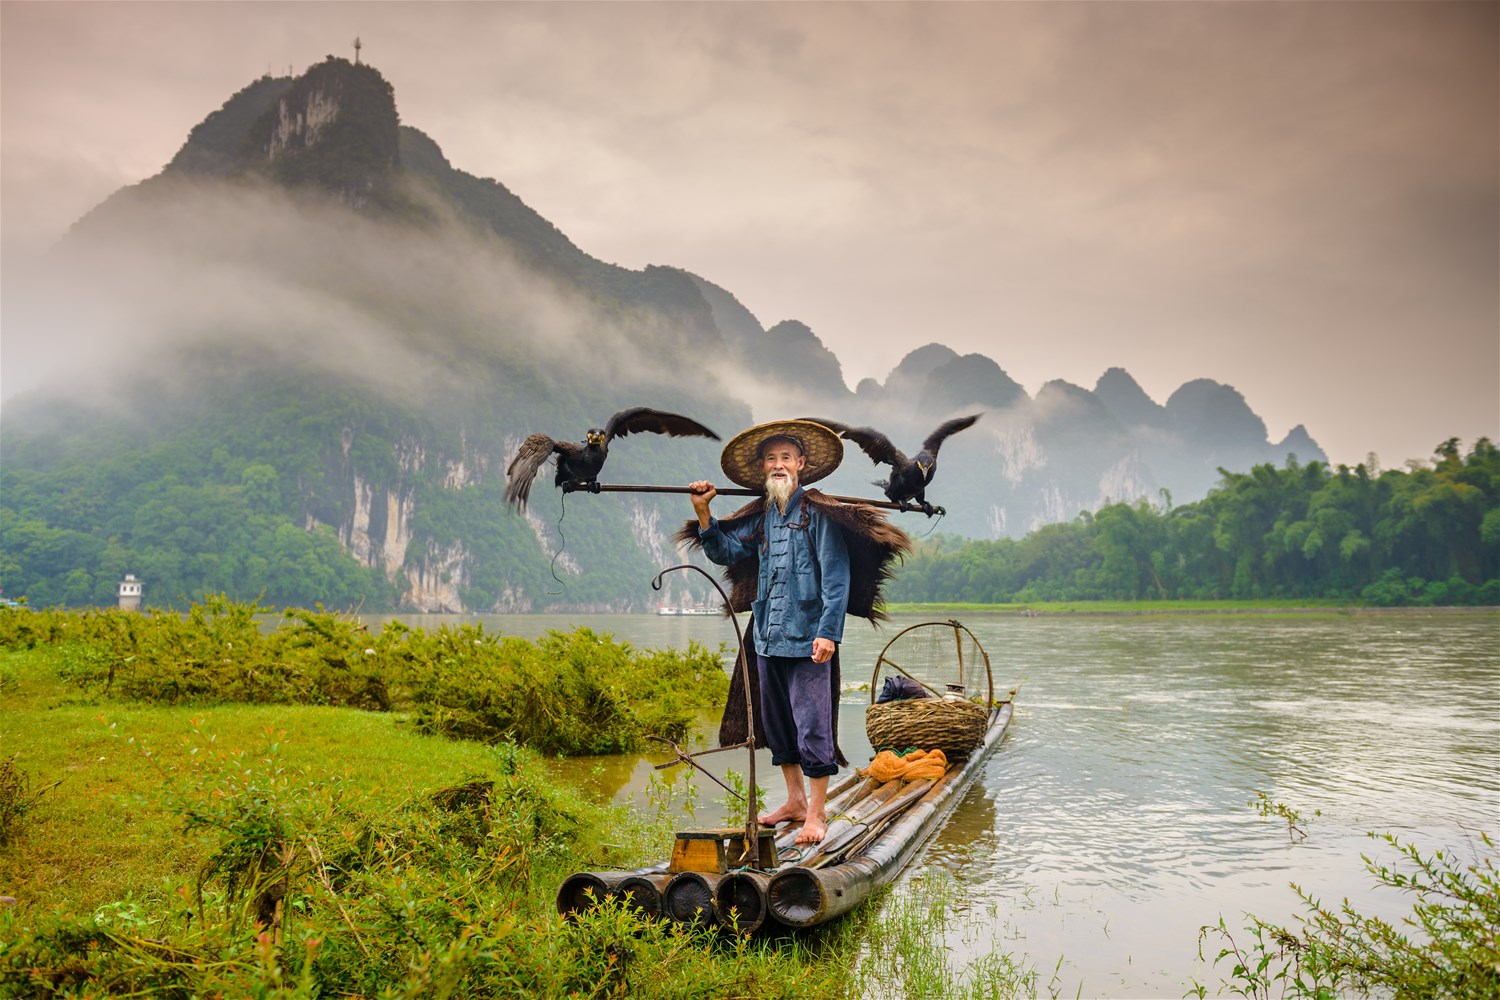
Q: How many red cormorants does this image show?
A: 0